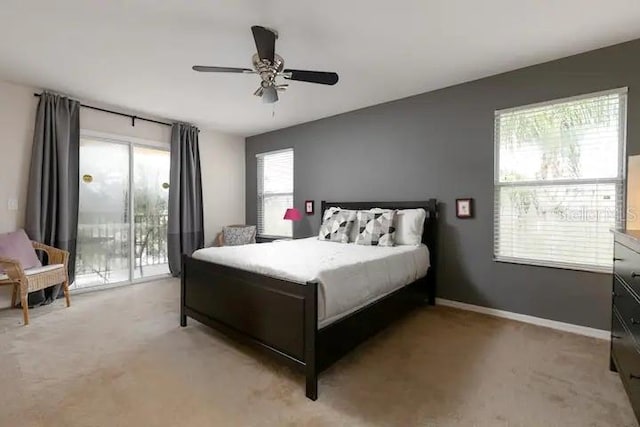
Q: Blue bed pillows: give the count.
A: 0